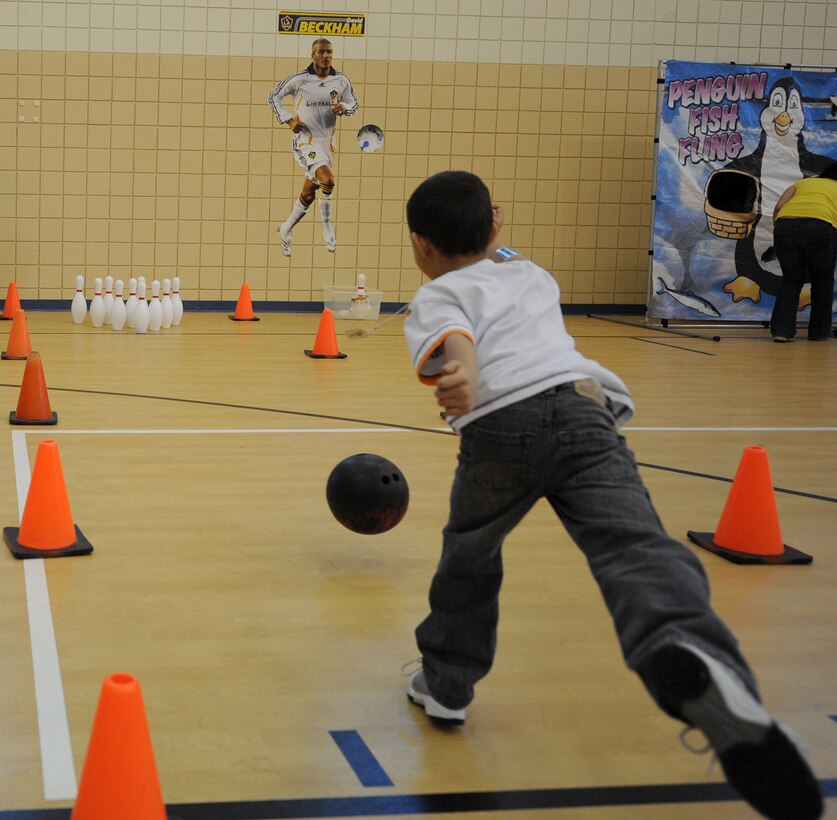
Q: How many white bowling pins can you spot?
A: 11